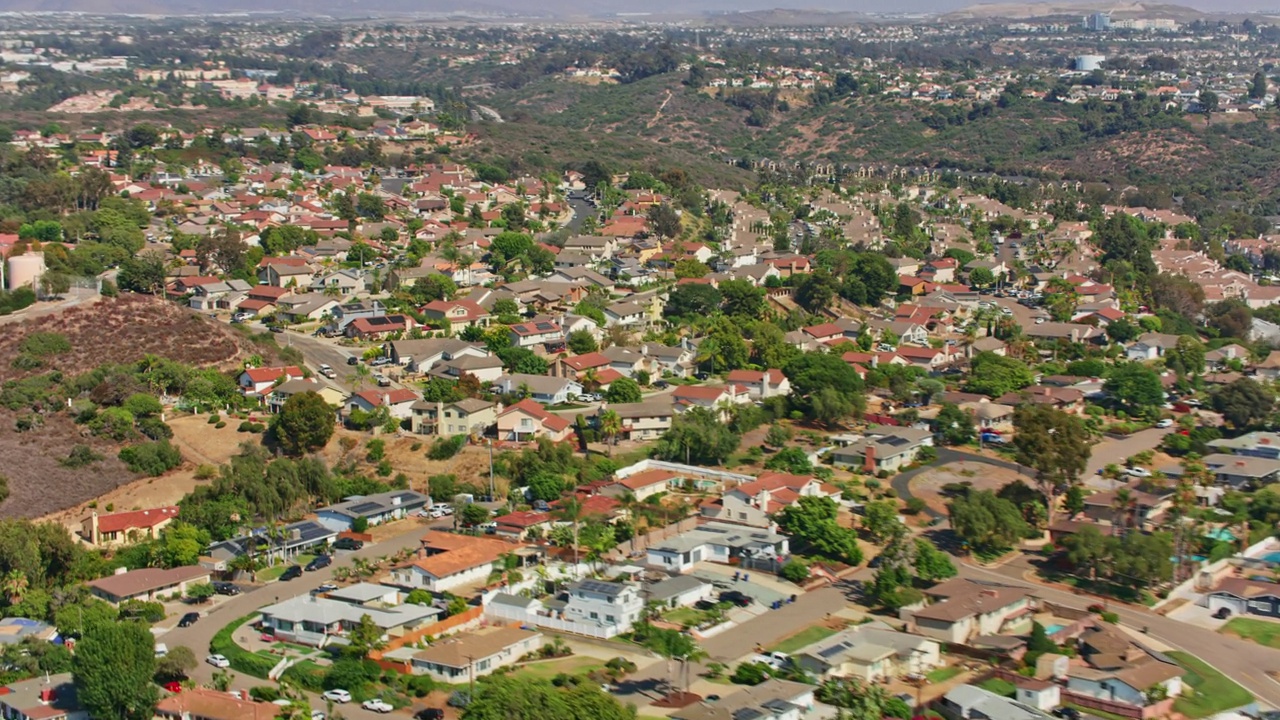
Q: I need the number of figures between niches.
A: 0